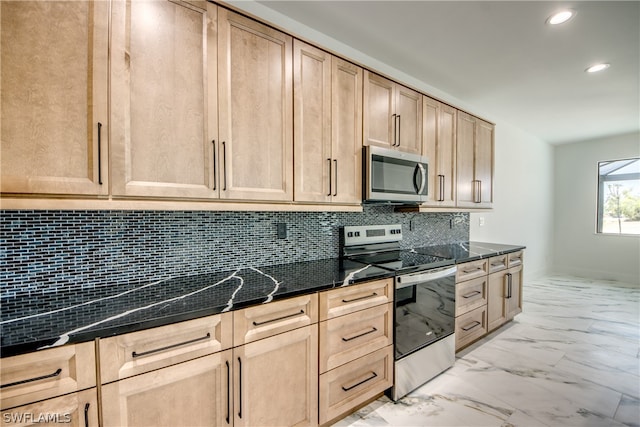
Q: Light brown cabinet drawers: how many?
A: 11